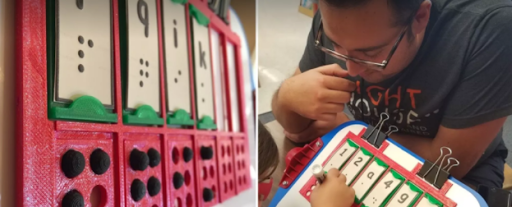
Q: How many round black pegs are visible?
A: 11